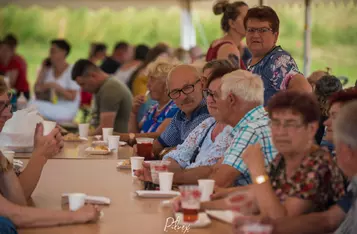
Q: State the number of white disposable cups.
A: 9